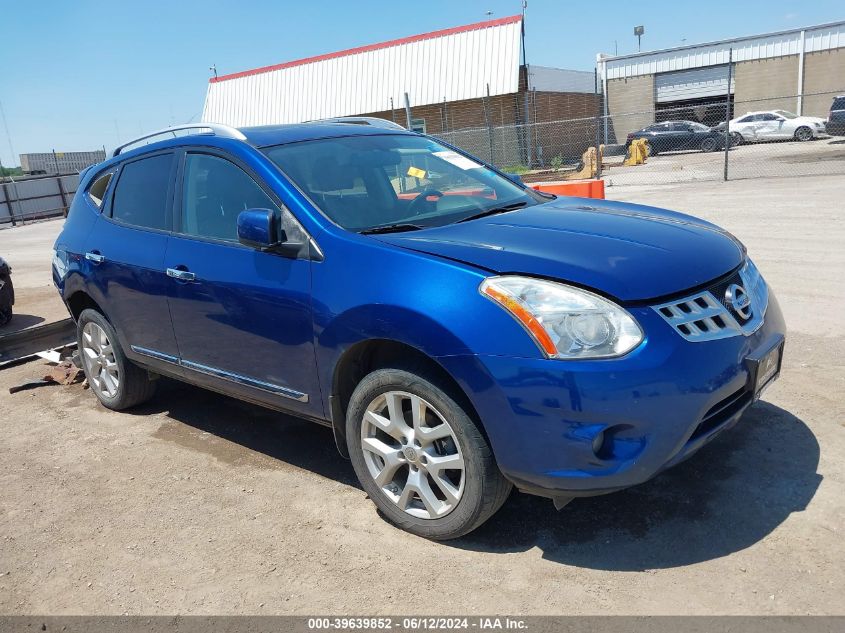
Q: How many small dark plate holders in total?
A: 1